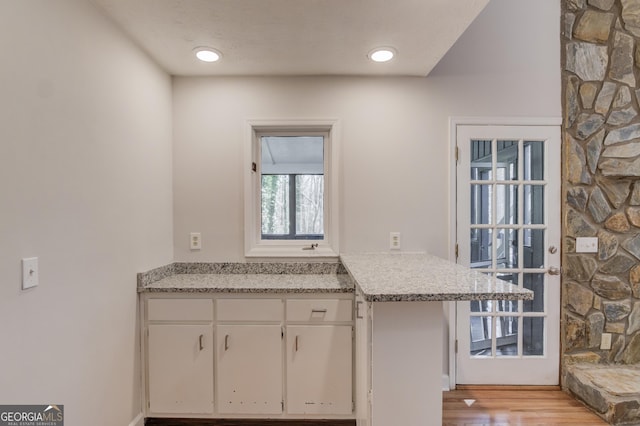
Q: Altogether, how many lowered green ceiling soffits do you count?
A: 0